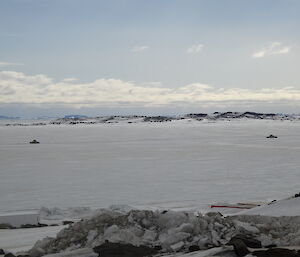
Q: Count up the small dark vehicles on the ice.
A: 2